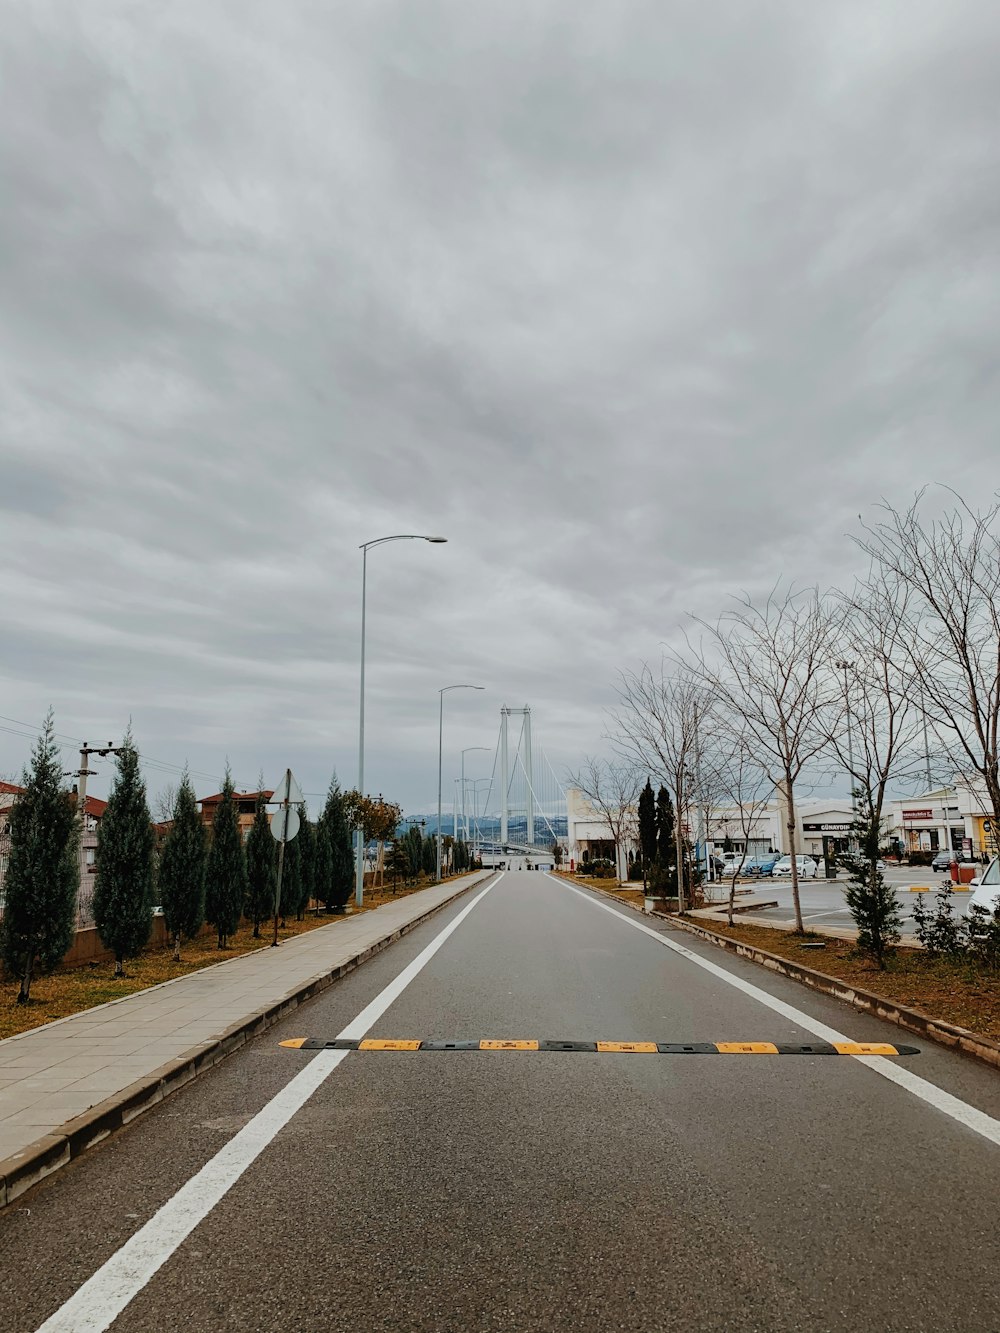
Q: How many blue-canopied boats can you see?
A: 0